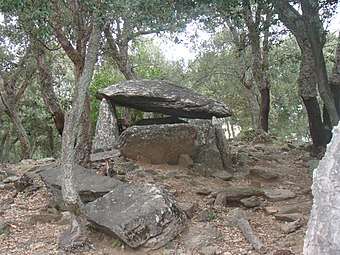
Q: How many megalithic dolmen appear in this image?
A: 1